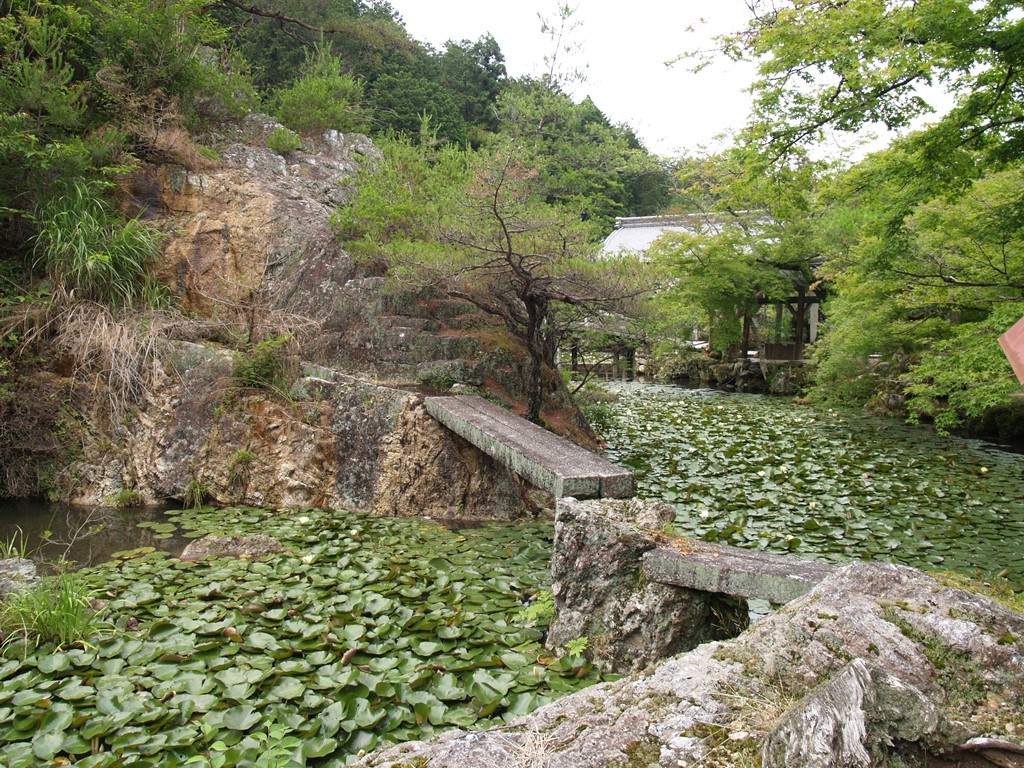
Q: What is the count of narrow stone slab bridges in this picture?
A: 2